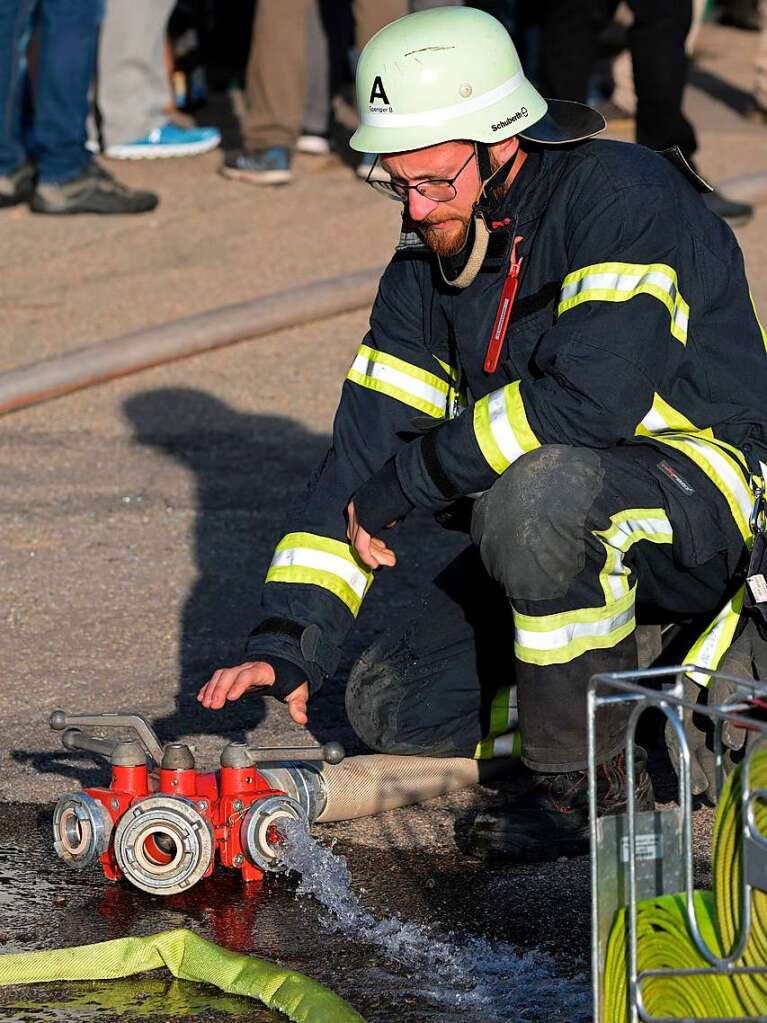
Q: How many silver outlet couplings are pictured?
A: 3